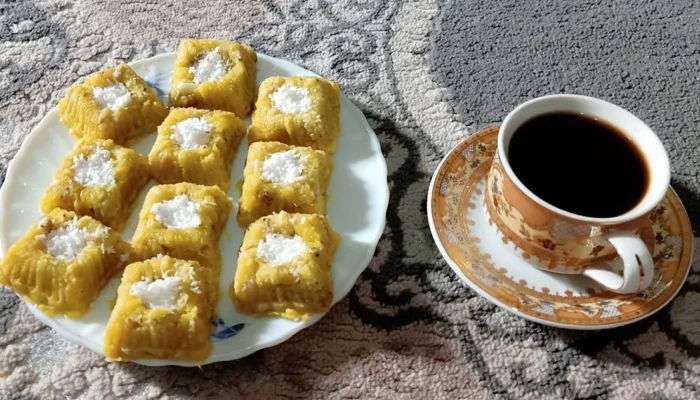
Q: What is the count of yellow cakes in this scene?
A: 10